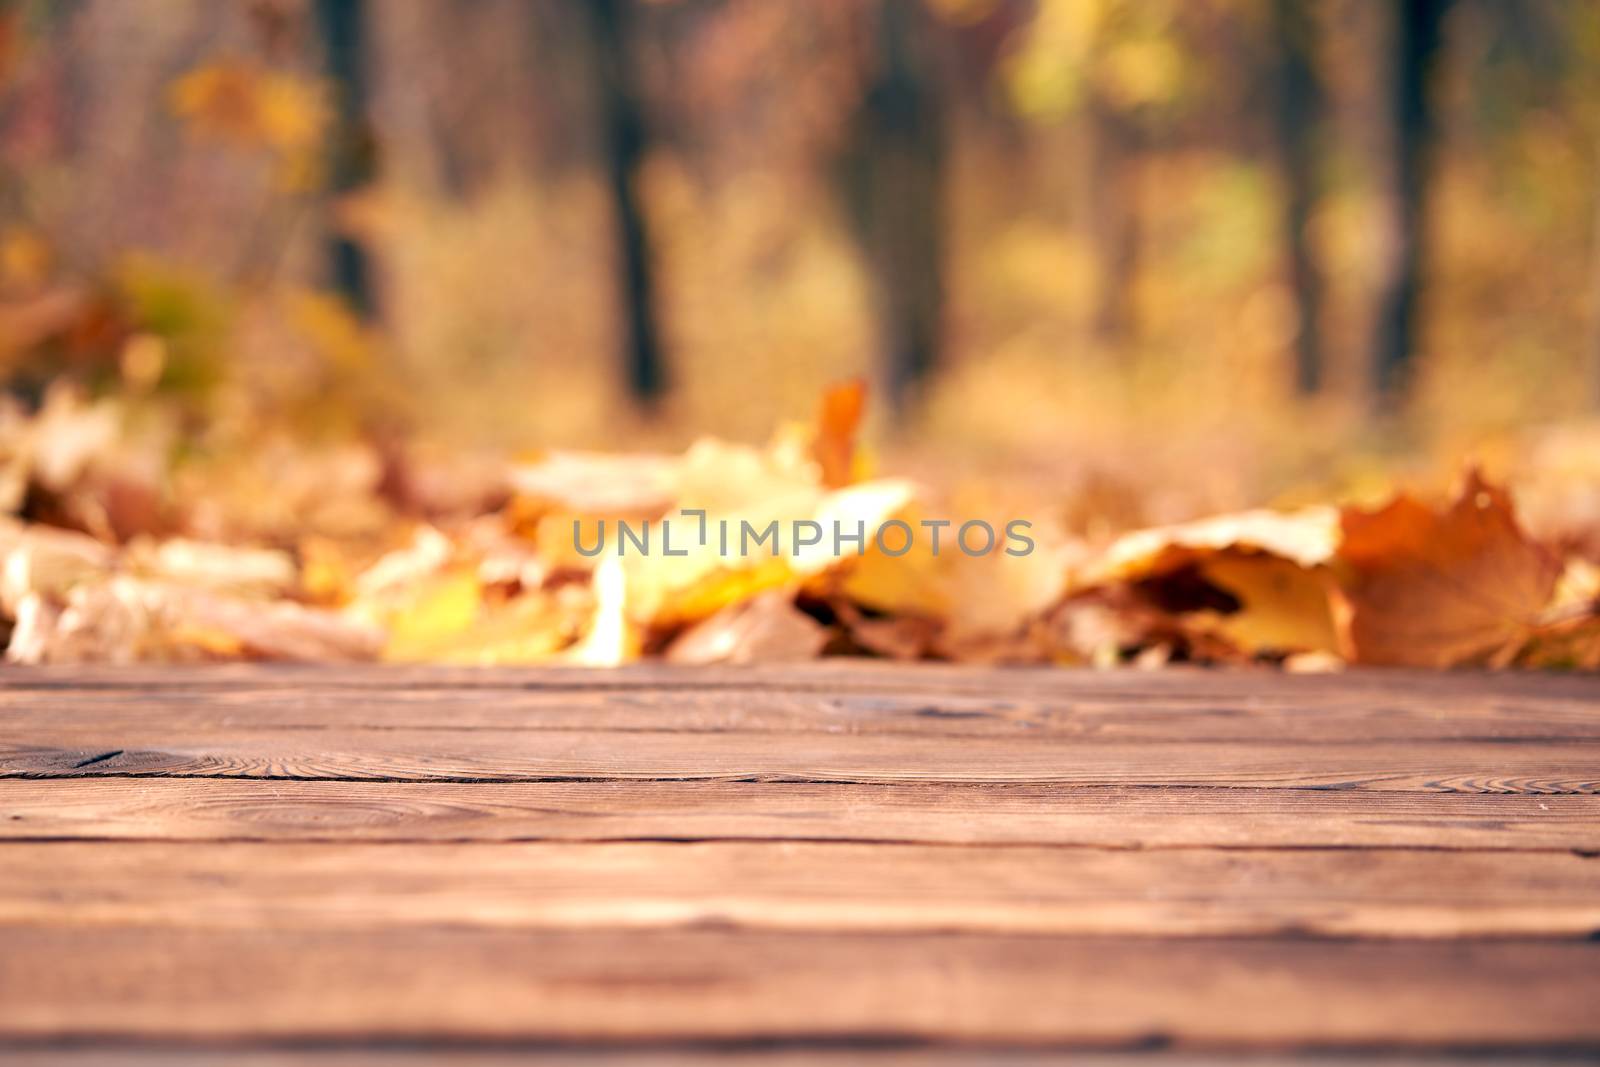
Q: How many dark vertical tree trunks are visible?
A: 5